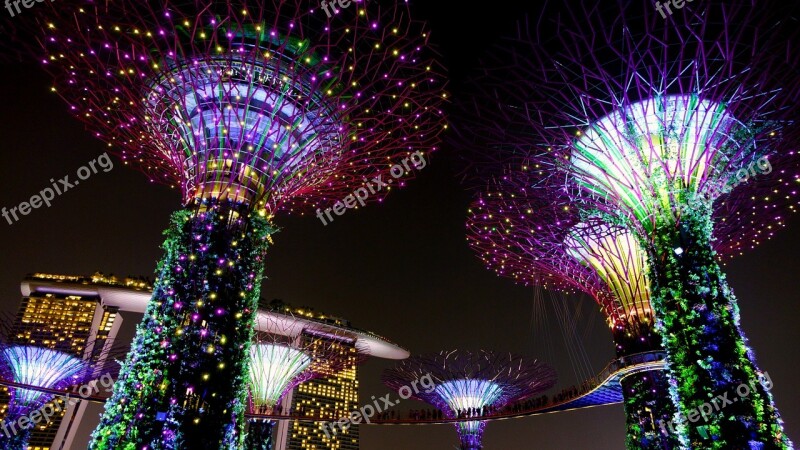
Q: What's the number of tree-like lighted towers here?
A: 6